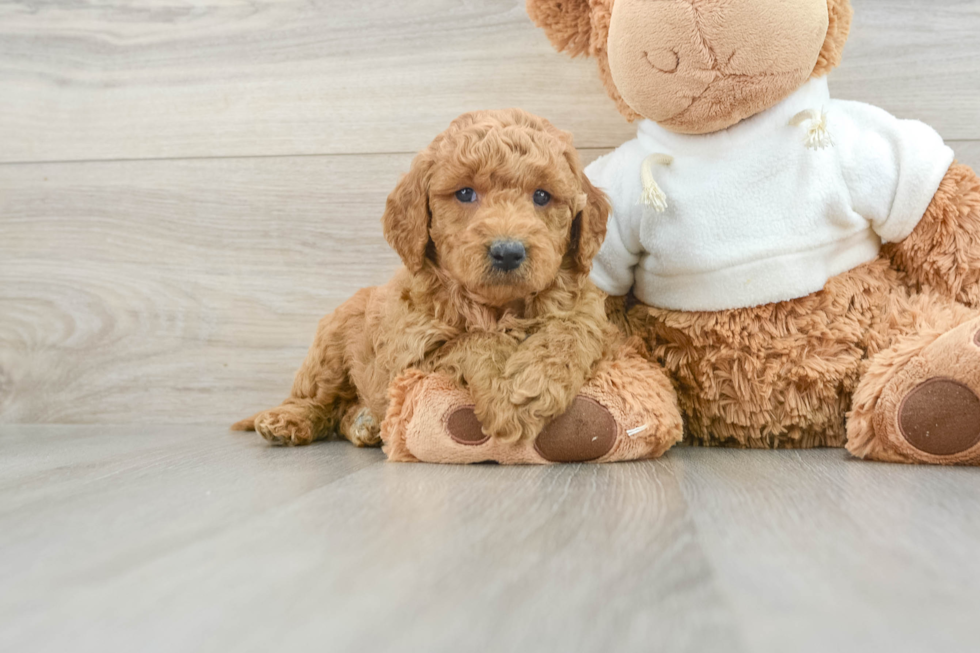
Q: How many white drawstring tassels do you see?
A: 2